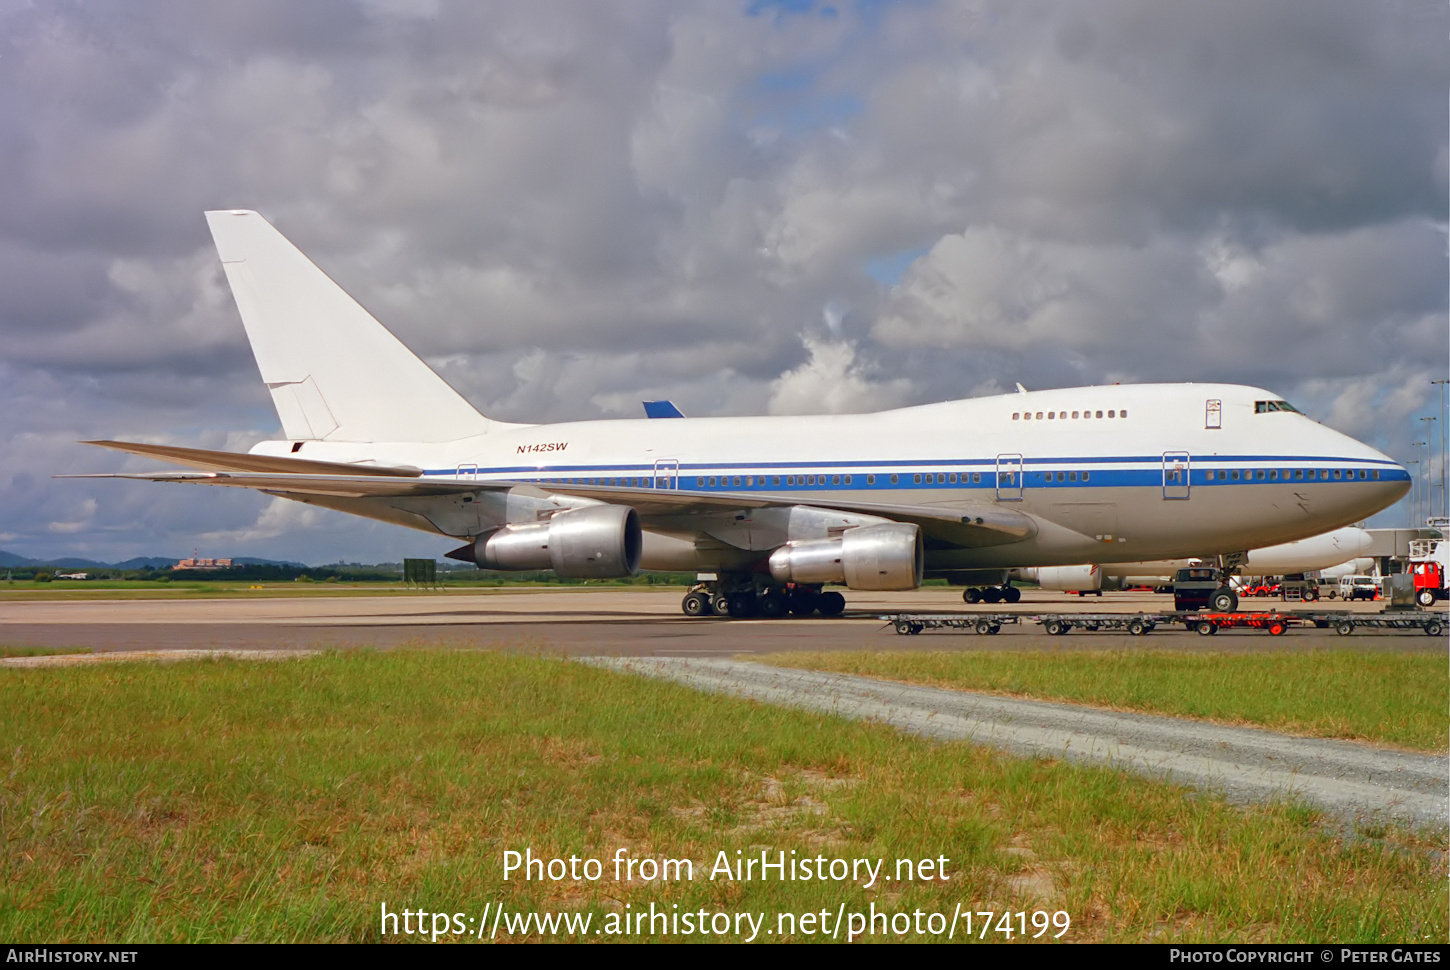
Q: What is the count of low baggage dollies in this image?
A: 4